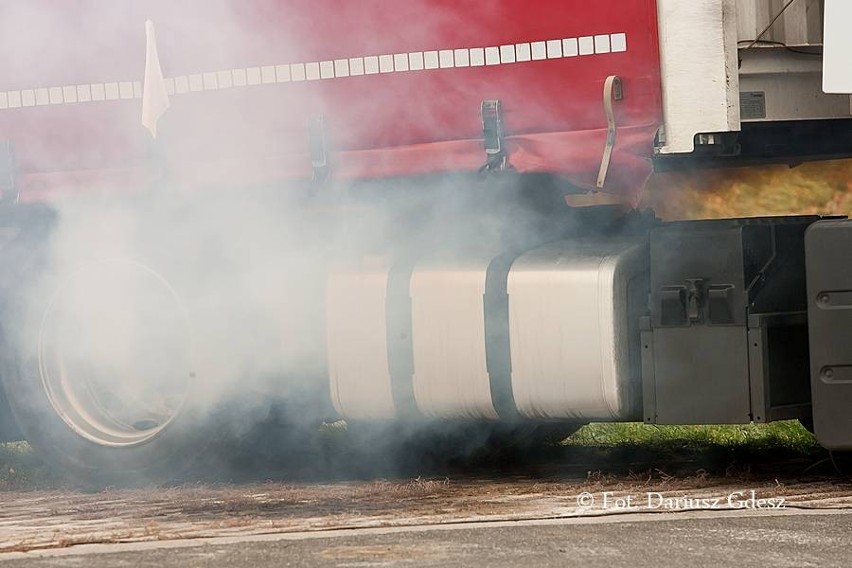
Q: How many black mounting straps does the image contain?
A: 2